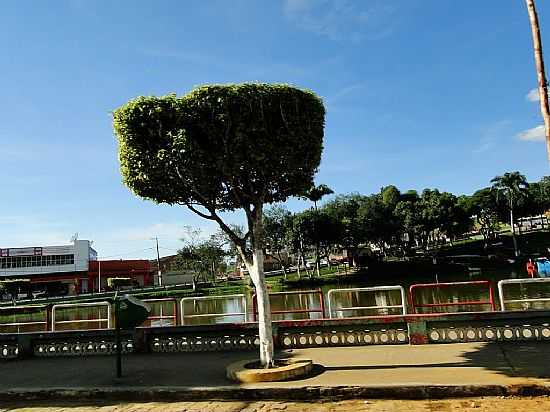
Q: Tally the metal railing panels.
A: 8